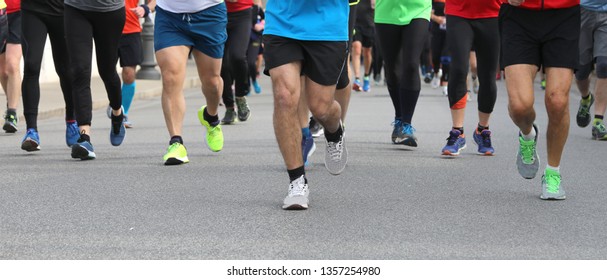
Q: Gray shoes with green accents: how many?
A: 2